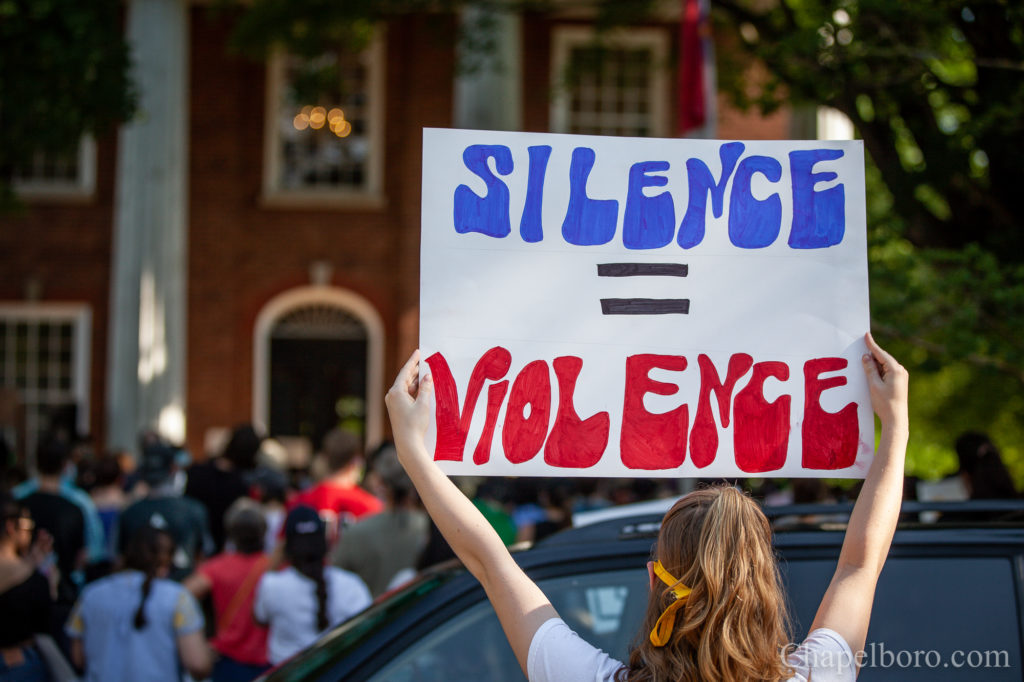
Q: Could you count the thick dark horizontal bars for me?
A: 2